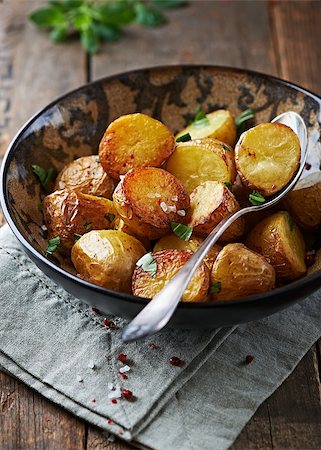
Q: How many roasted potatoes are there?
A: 14